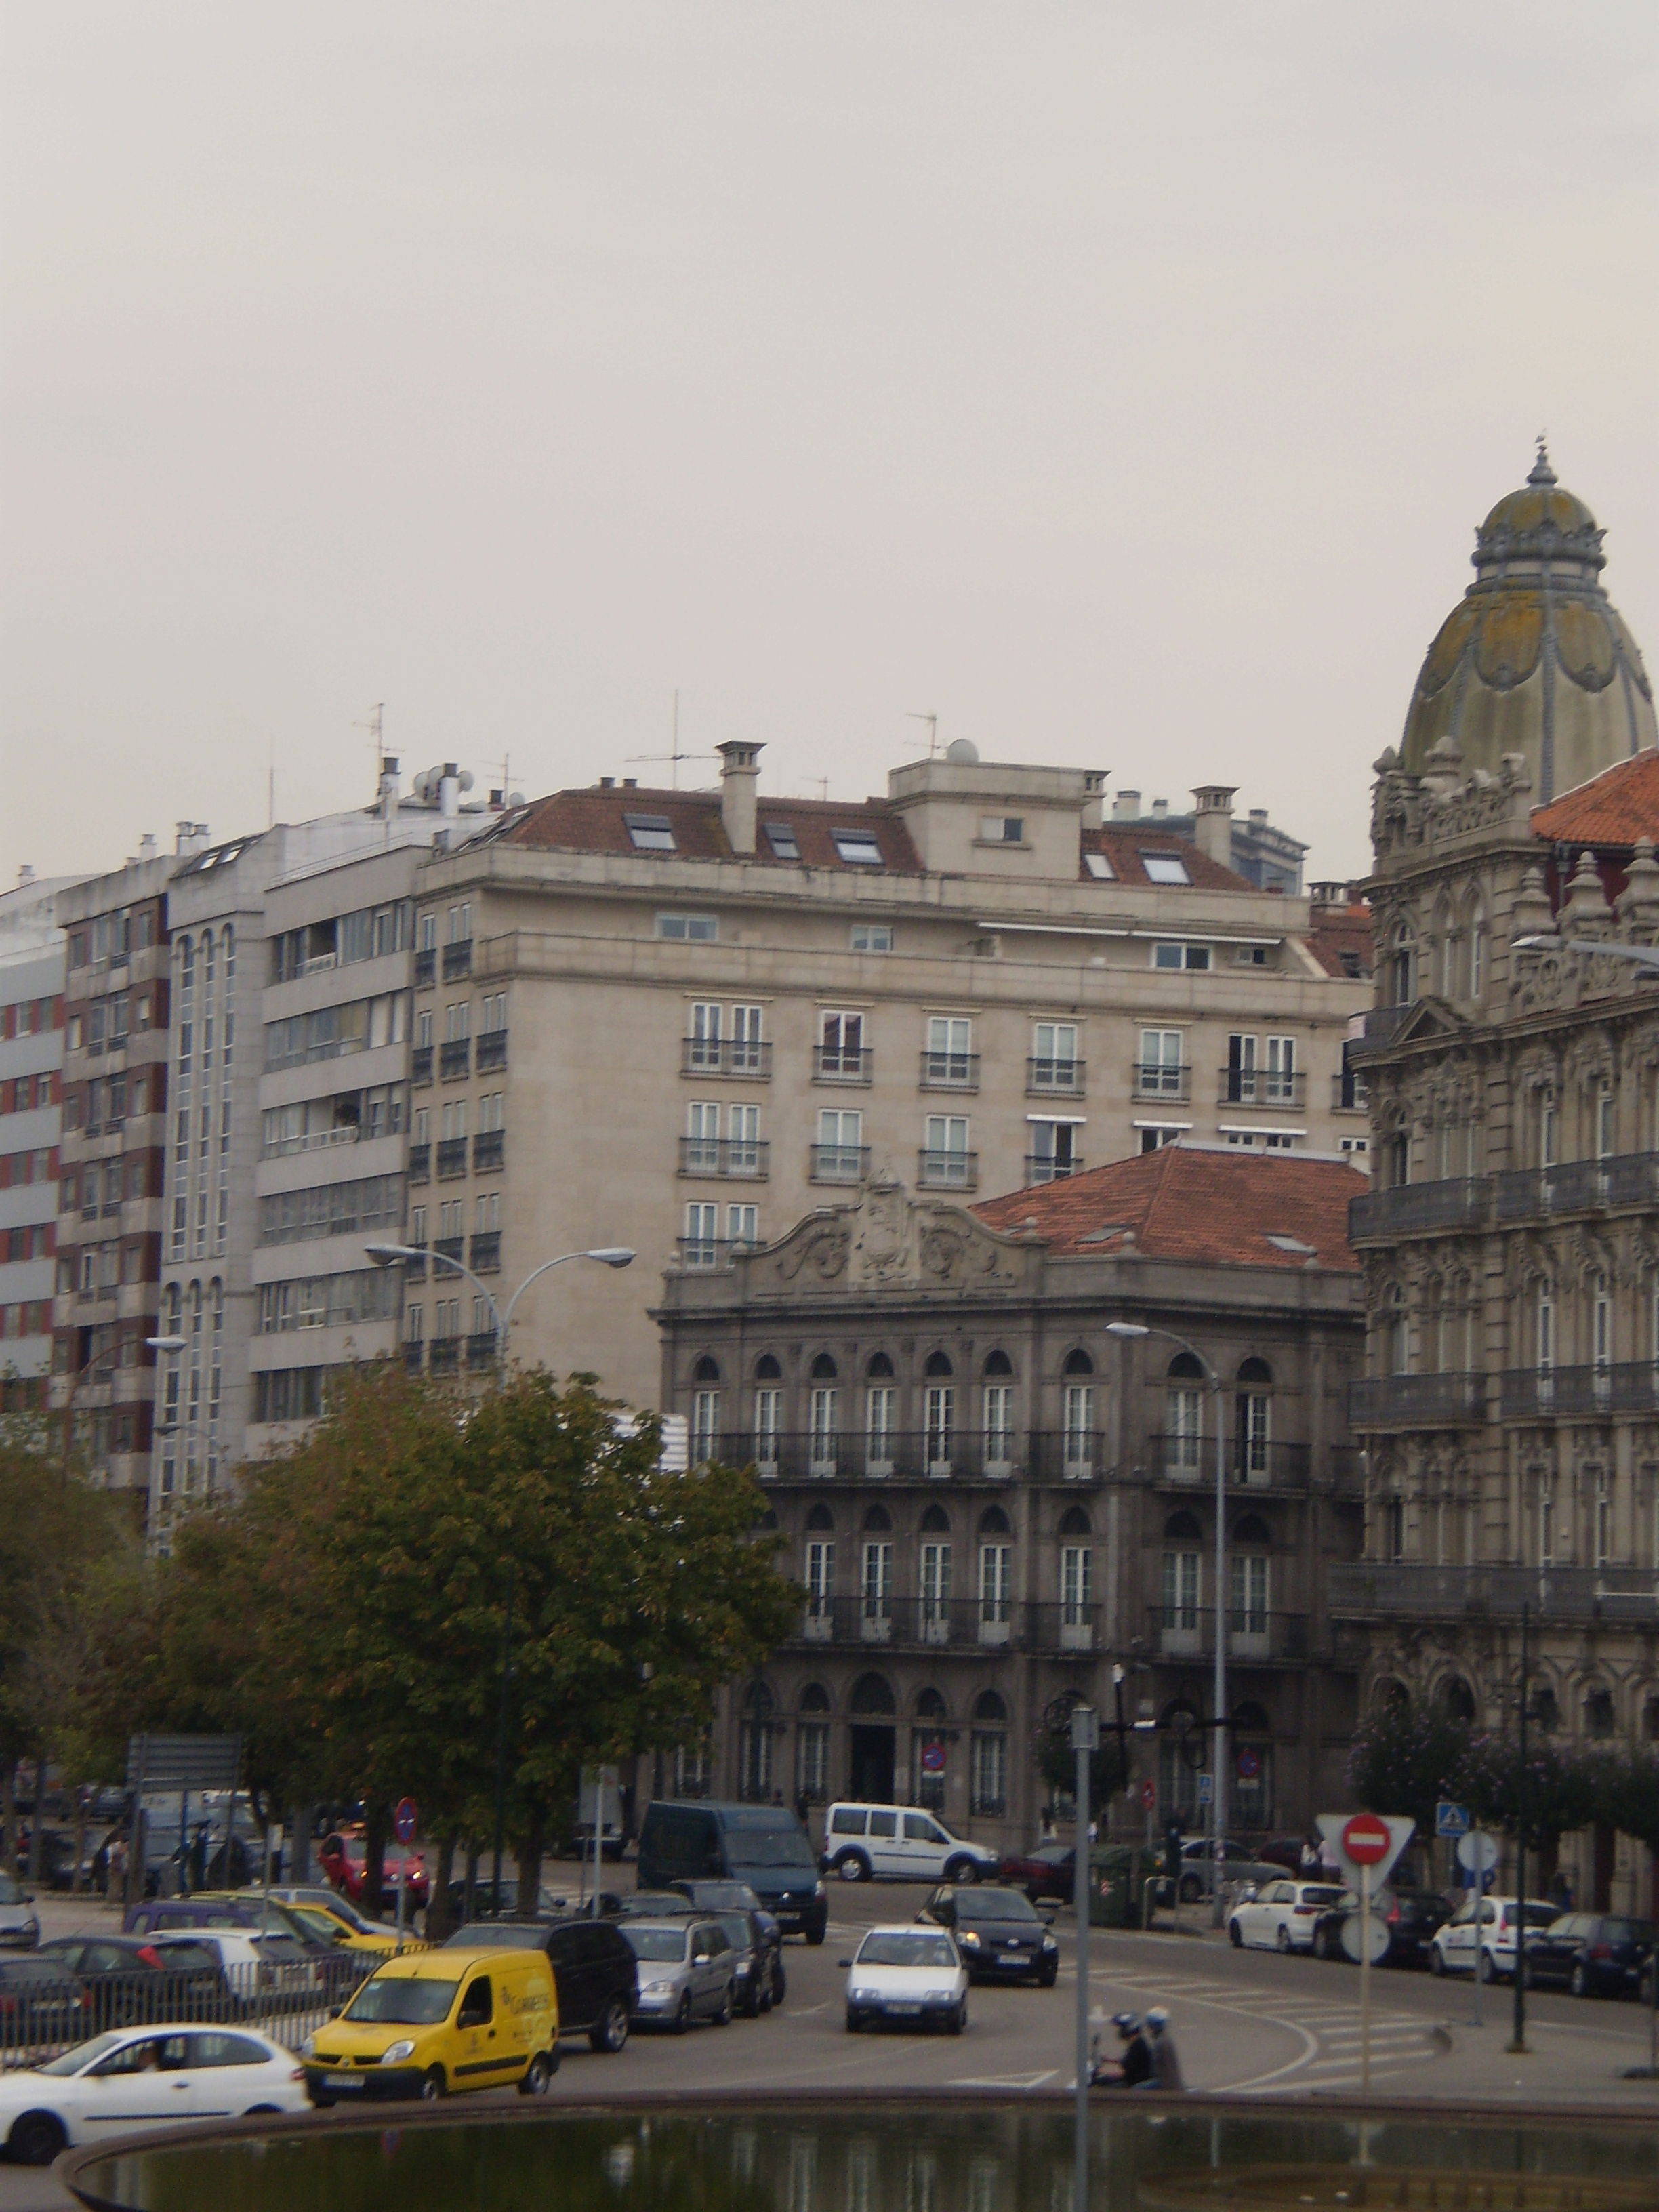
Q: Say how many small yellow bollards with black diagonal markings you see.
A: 0